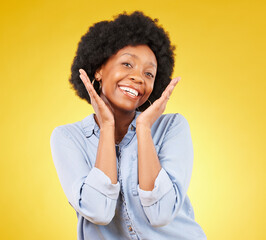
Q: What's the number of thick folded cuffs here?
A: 2